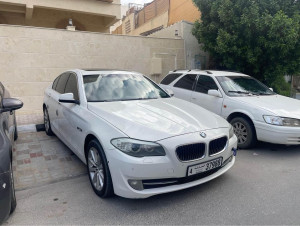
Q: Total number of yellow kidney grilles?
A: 0